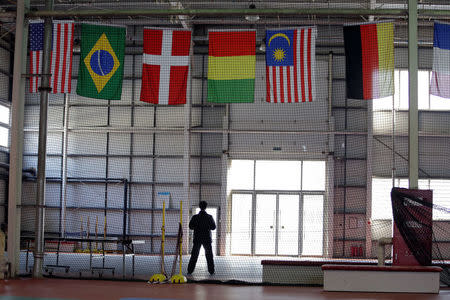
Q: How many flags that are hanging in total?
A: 7